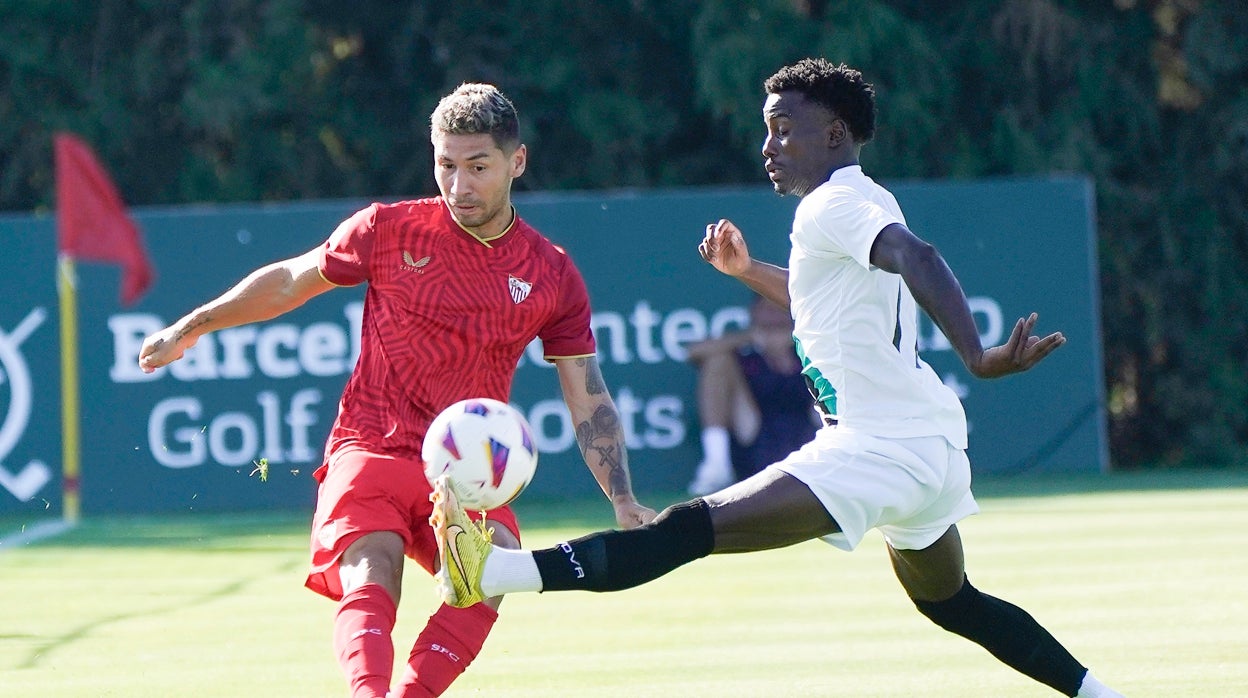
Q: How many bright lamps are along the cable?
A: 0